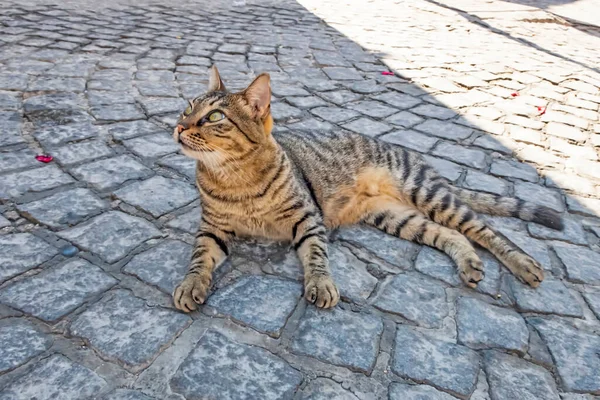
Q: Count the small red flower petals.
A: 4